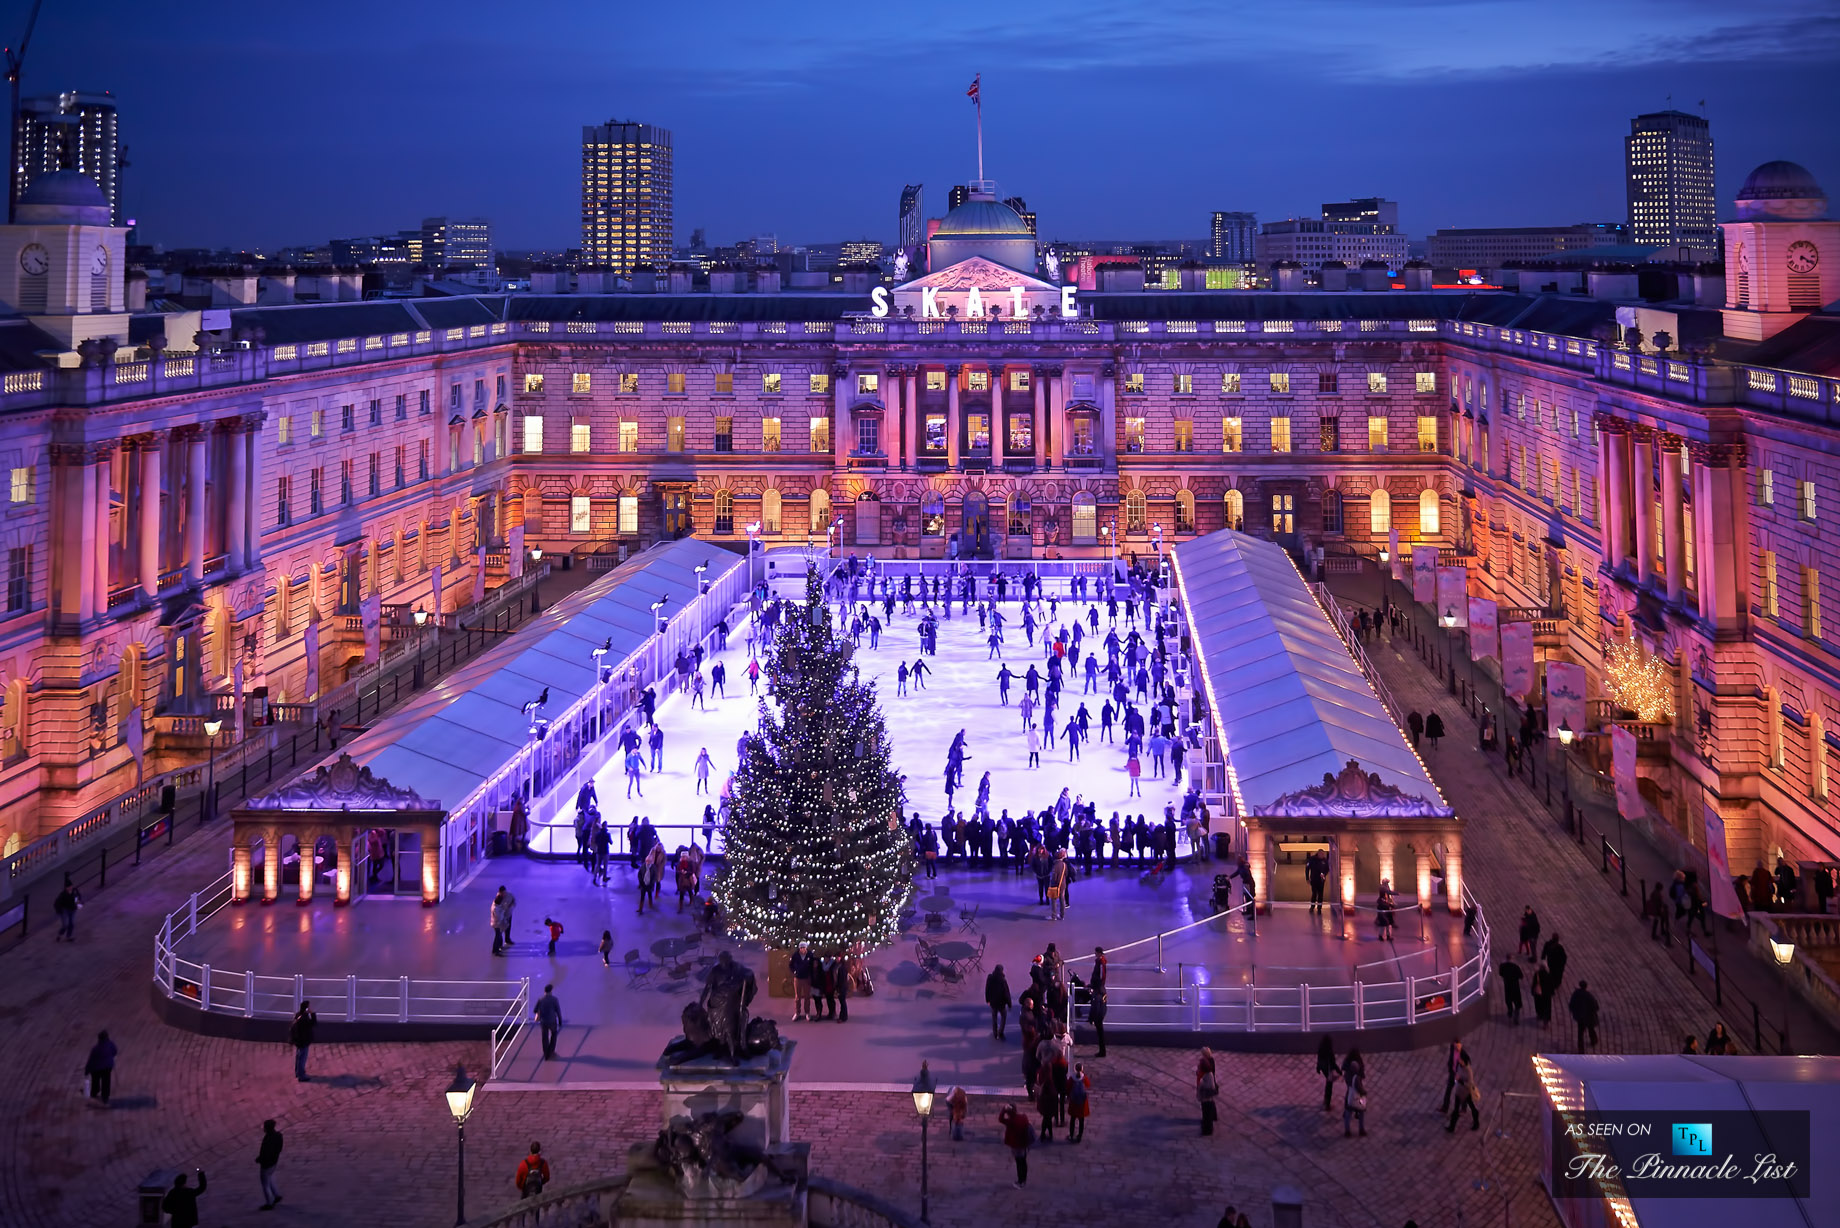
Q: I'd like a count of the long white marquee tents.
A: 2